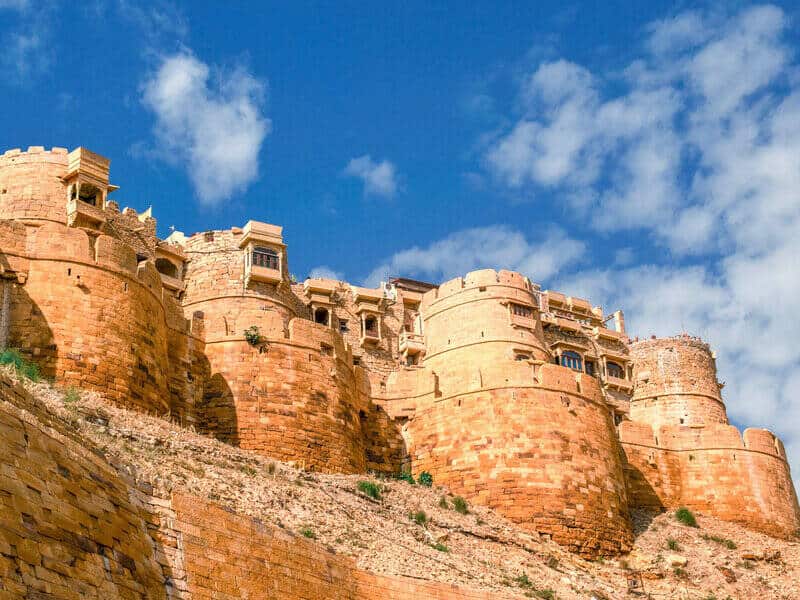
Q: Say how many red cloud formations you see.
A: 0